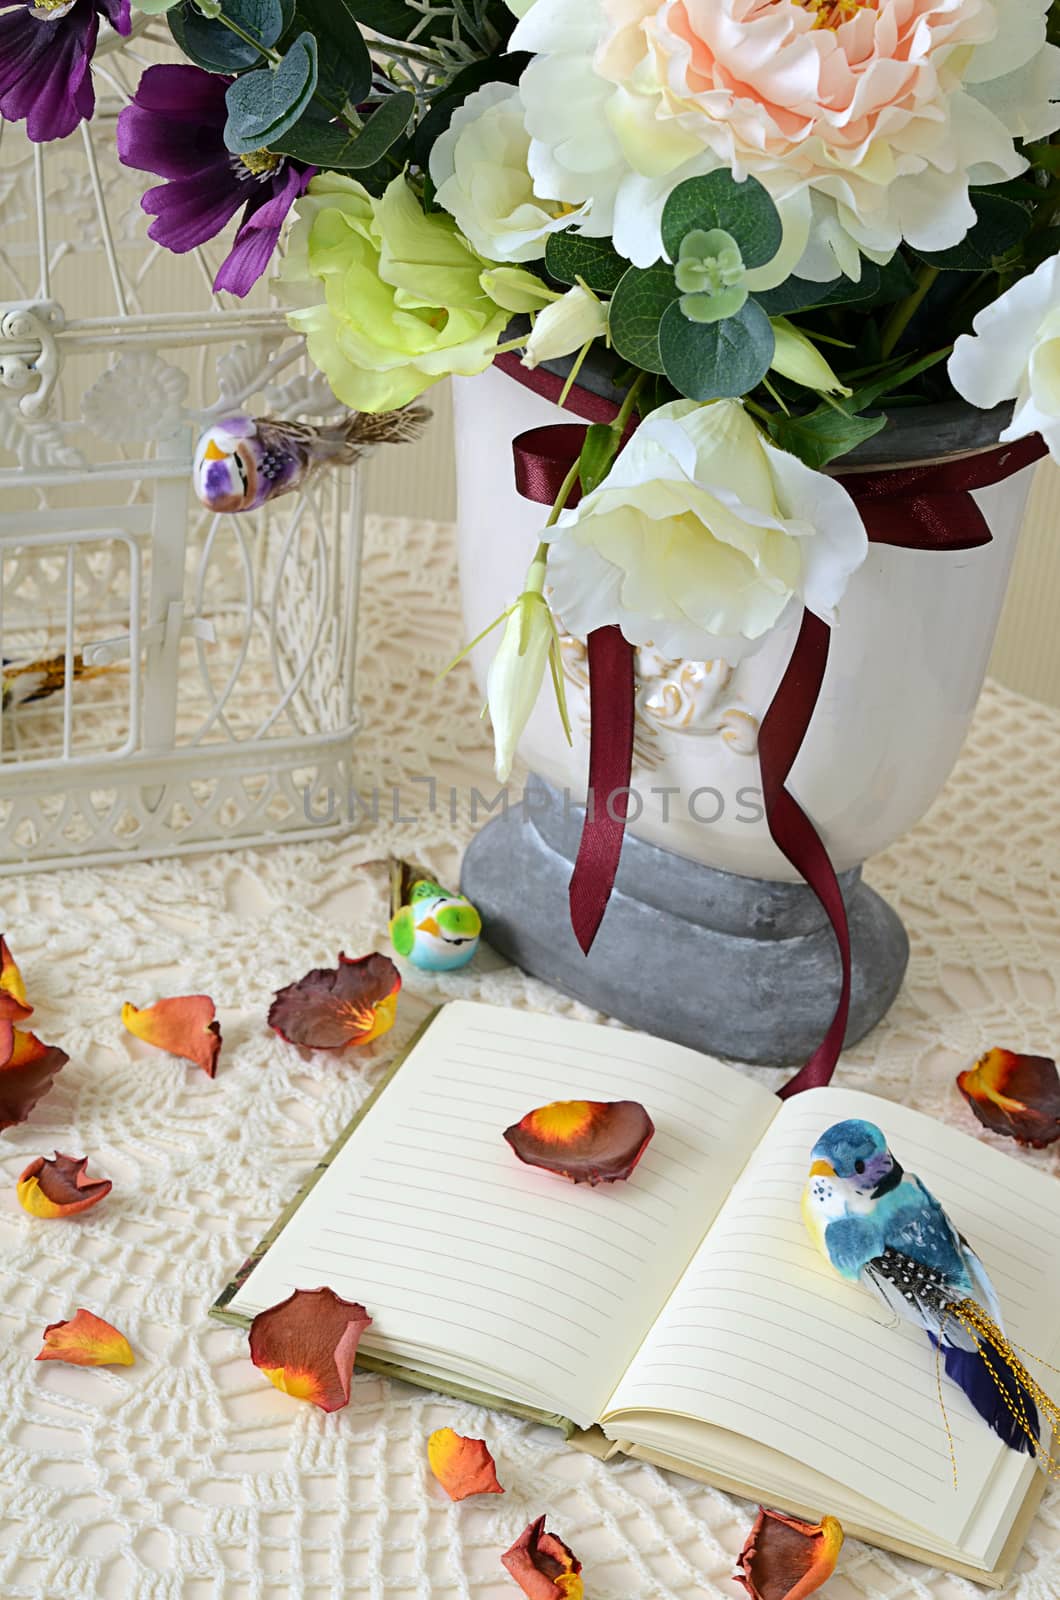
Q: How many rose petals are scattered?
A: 12